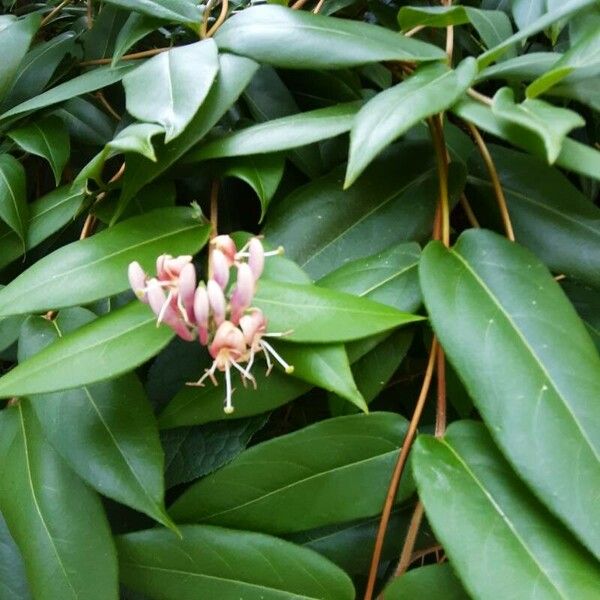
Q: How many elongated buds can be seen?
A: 8